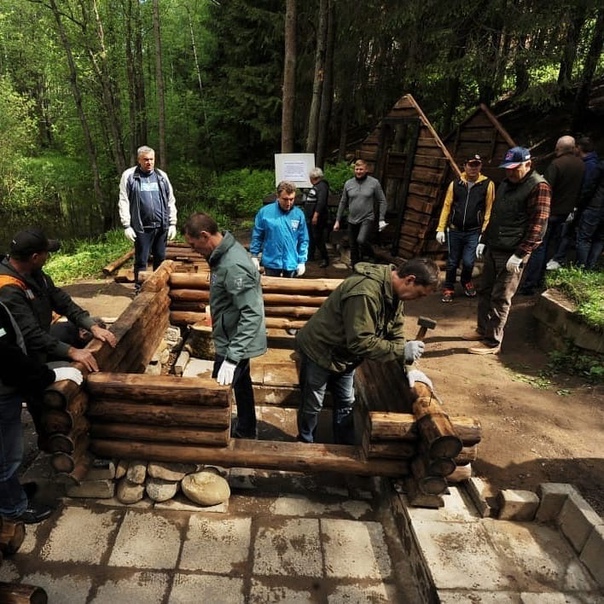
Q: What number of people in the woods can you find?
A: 13